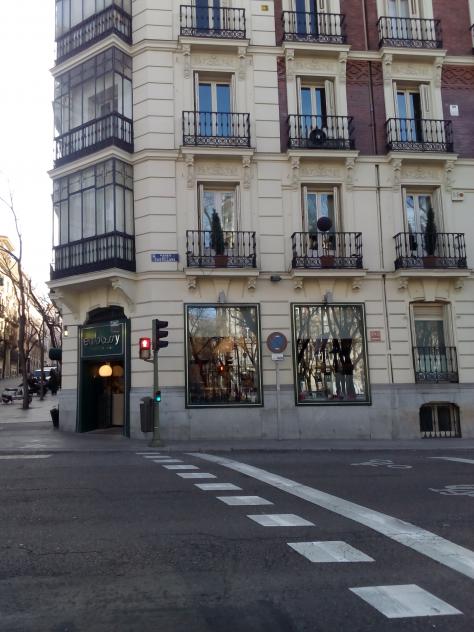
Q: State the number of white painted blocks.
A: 10